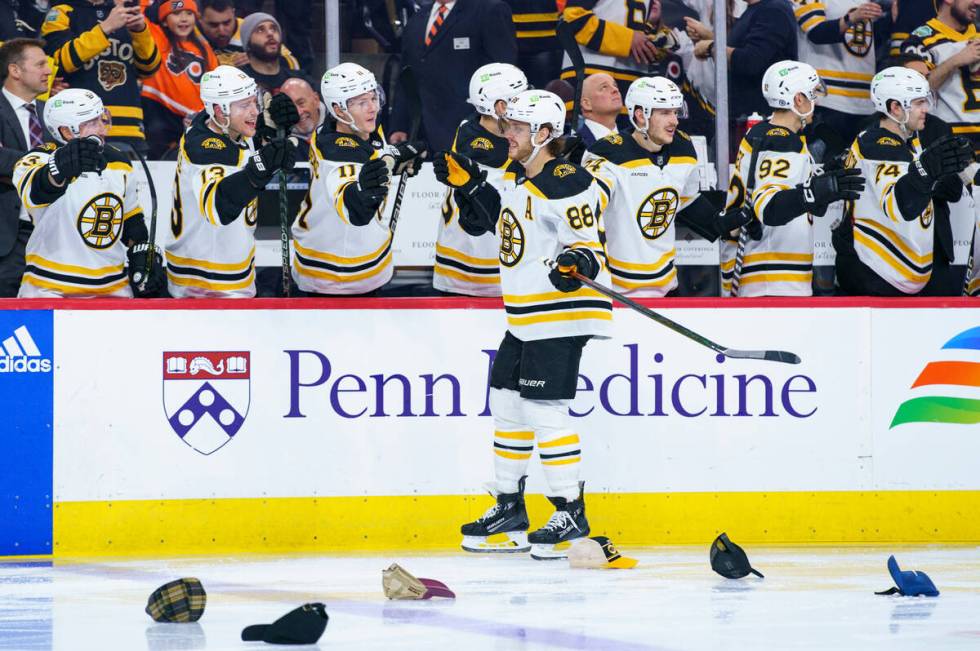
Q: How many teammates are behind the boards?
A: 7